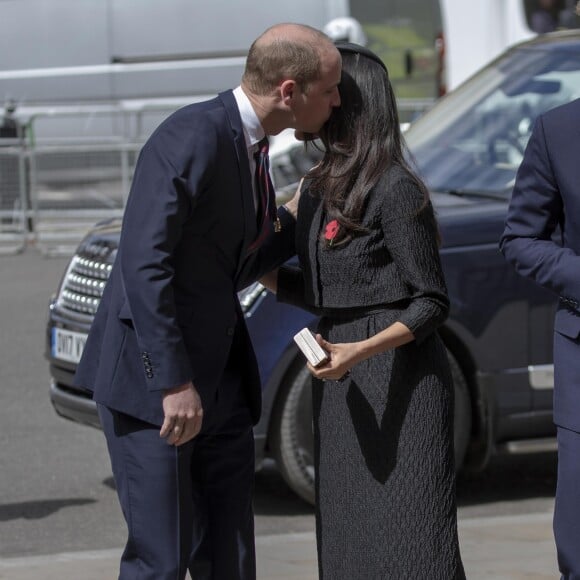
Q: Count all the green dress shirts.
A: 0